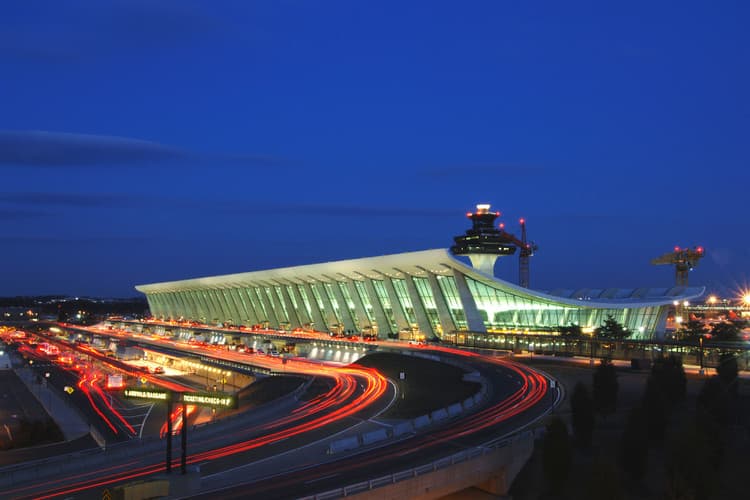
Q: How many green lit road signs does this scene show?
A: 2